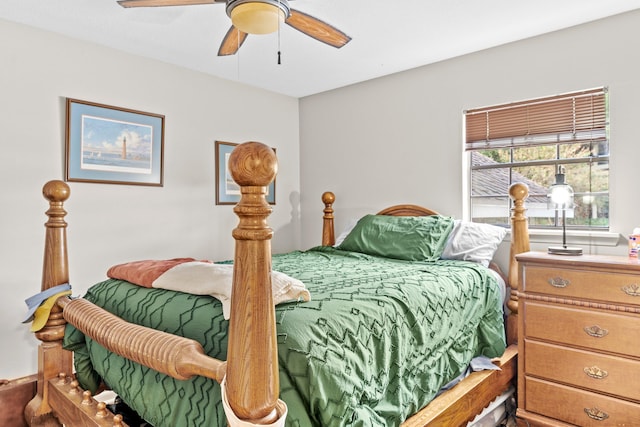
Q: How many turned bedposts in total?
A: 4